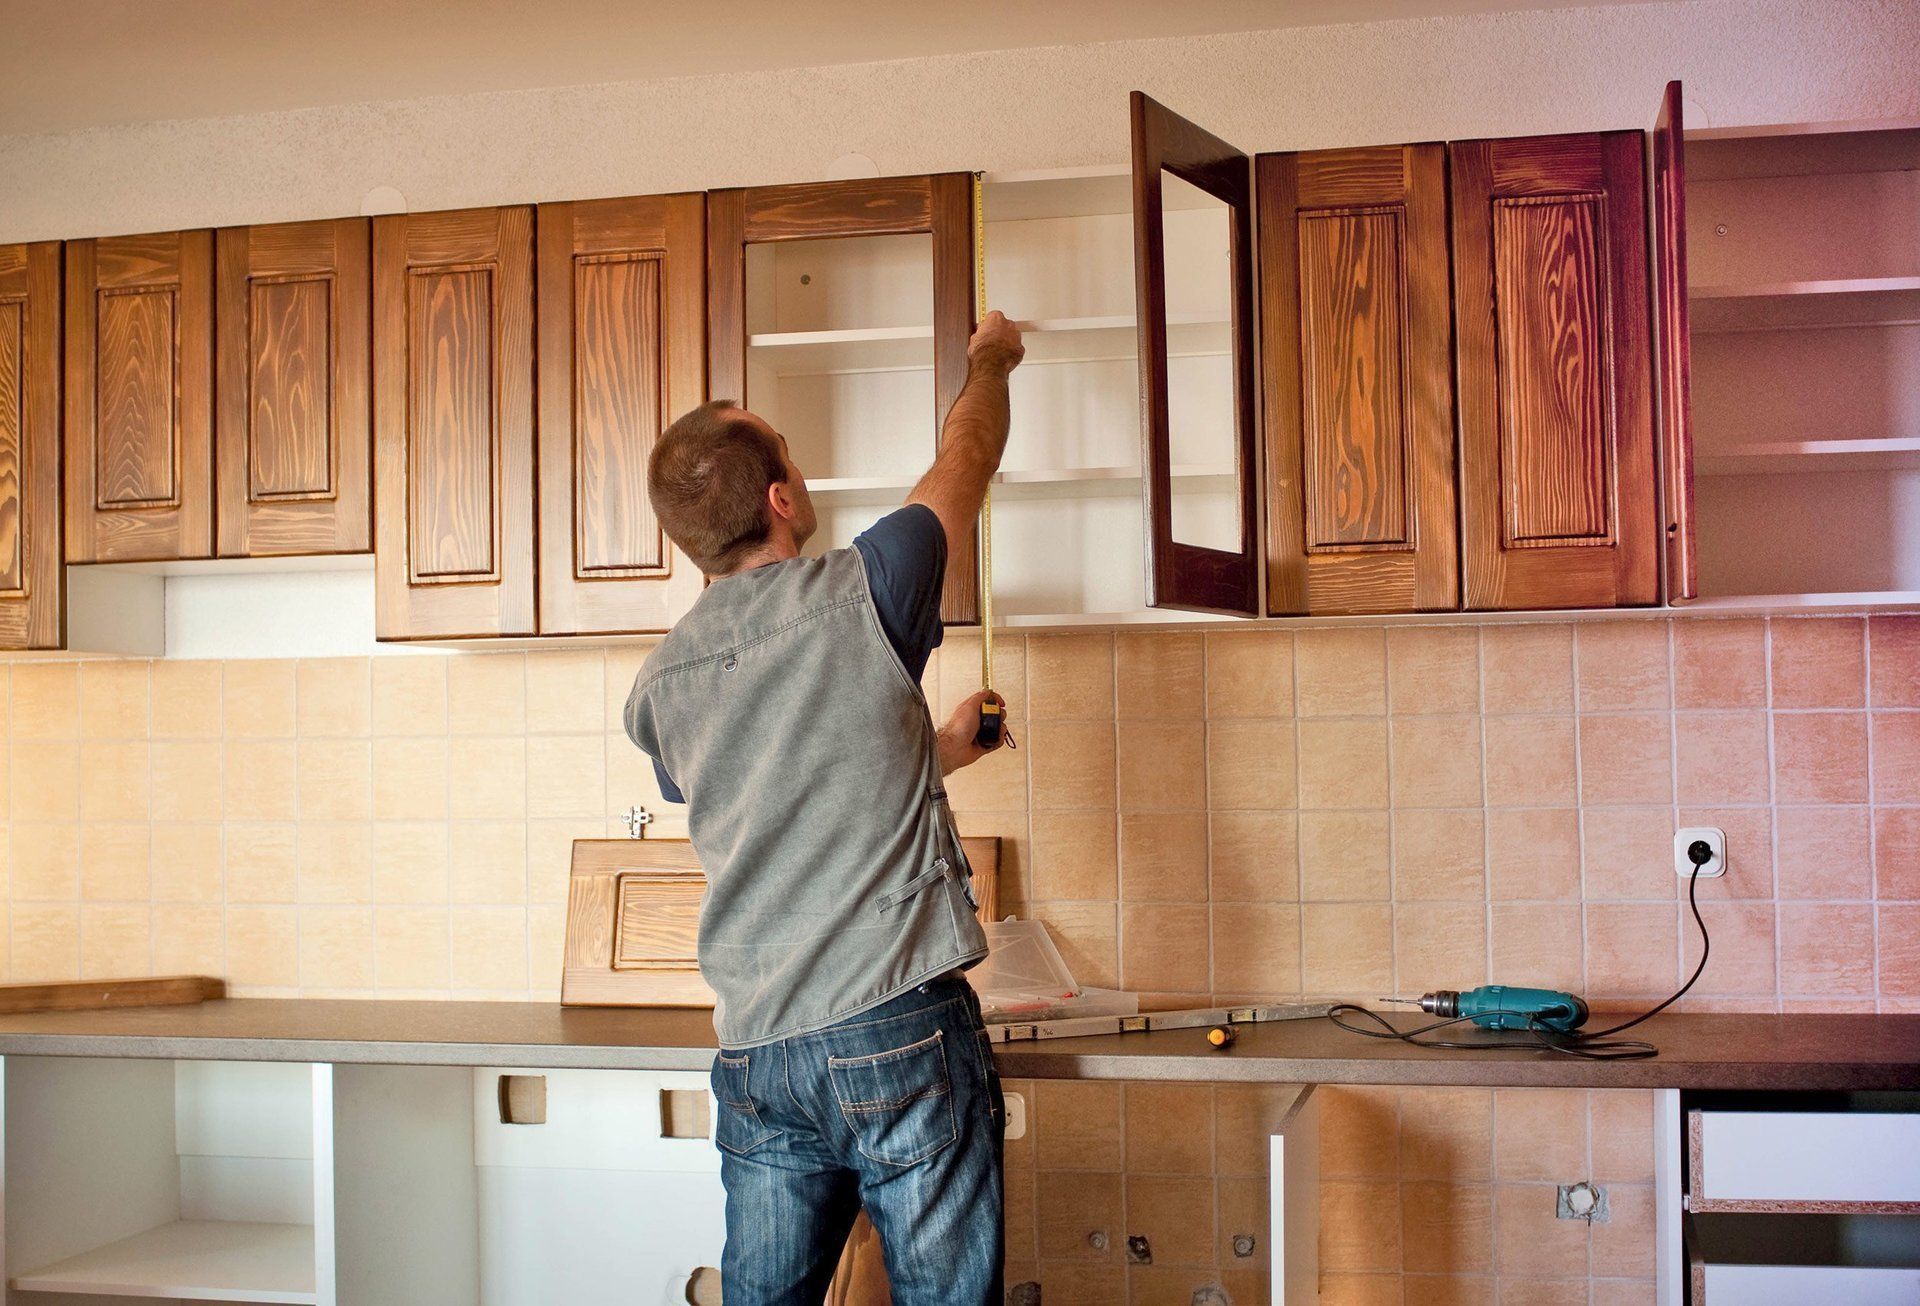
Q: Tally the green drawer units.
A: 0